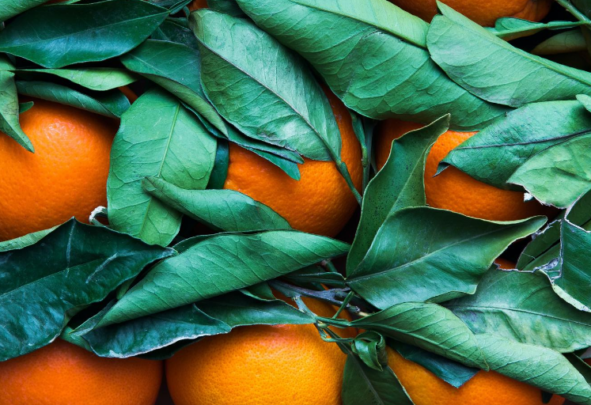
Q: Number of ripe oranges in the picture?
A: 7